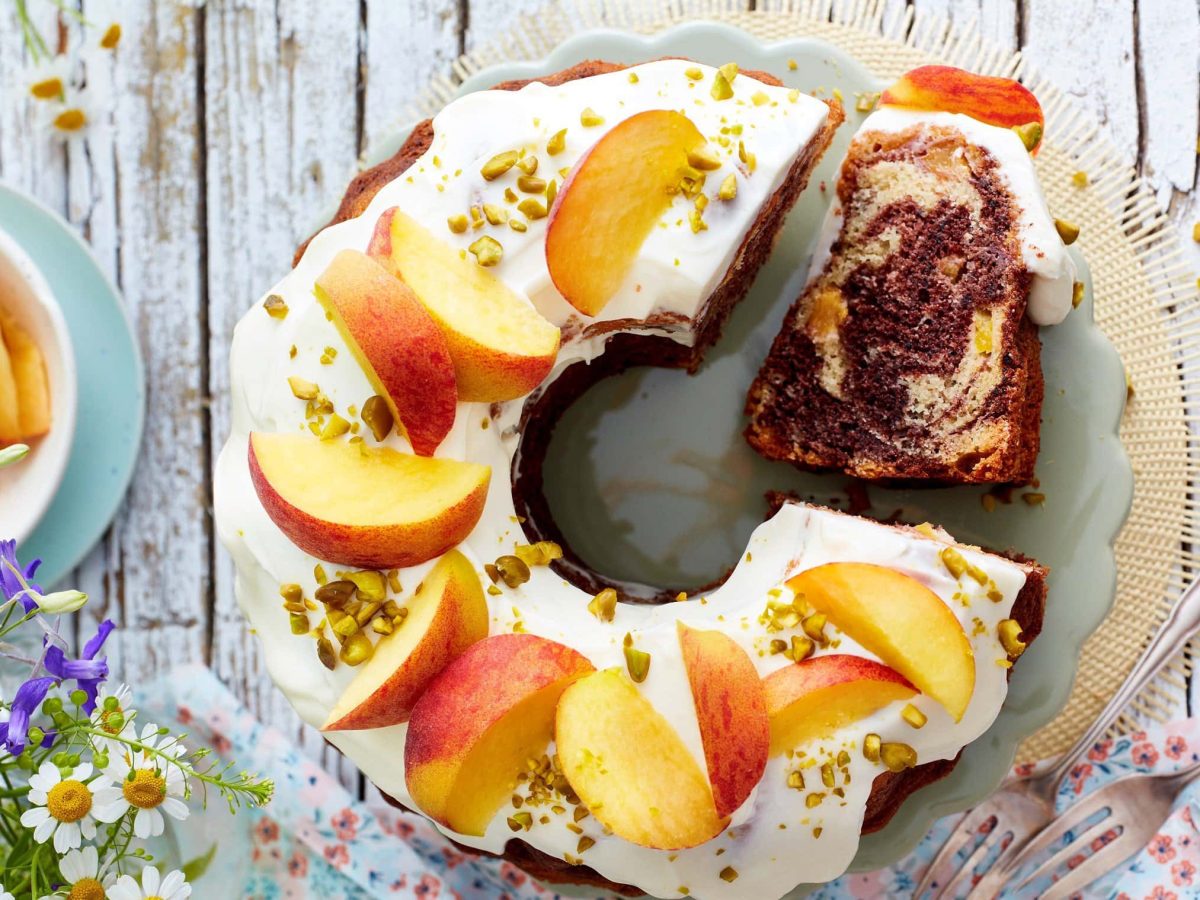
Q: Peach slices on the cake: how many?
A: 11